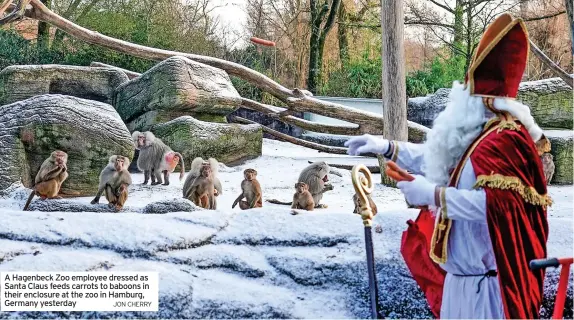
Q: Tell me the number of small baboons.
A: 2